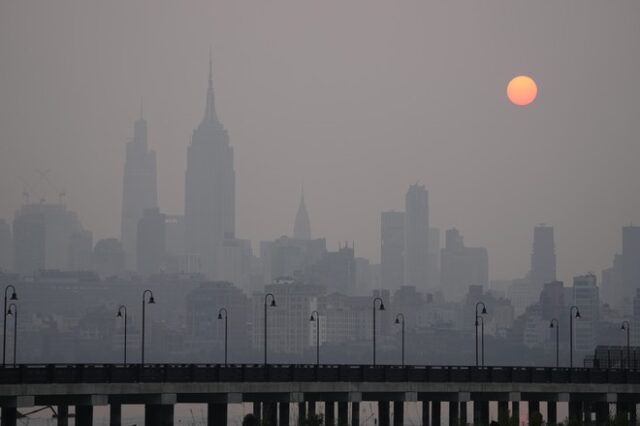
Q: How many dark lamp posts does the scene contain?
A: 14